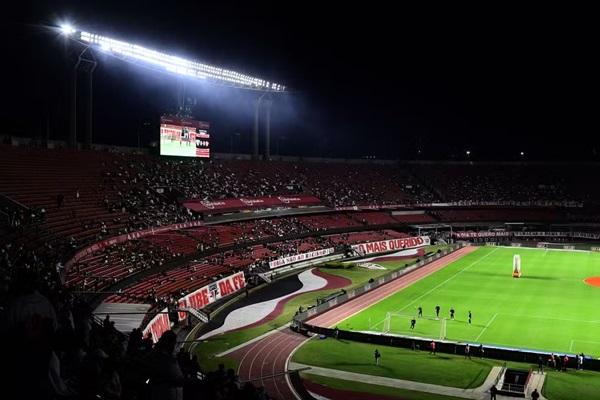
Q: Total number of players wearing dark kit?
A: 5